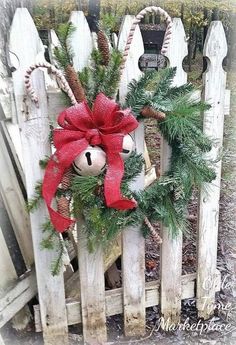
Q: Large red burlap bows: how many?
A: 1